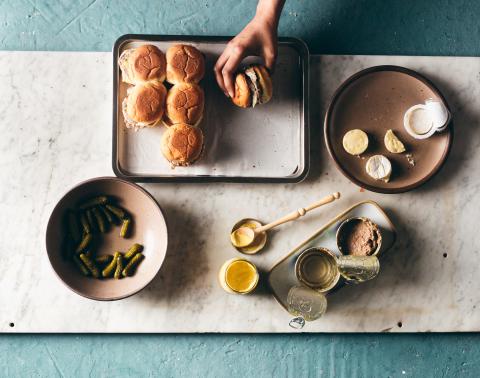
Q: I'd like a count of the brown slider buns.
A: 6